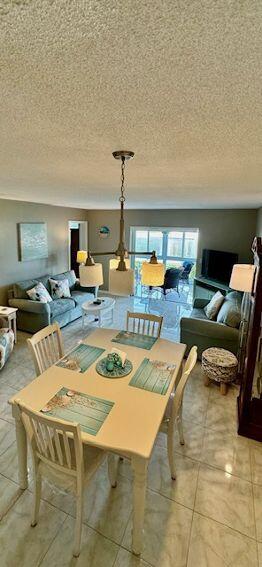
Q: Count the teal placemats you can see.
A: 4